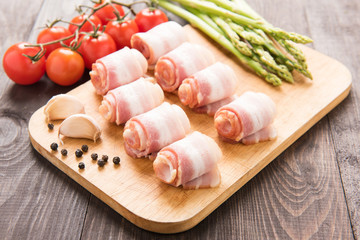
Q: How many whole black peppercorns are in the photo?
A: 10